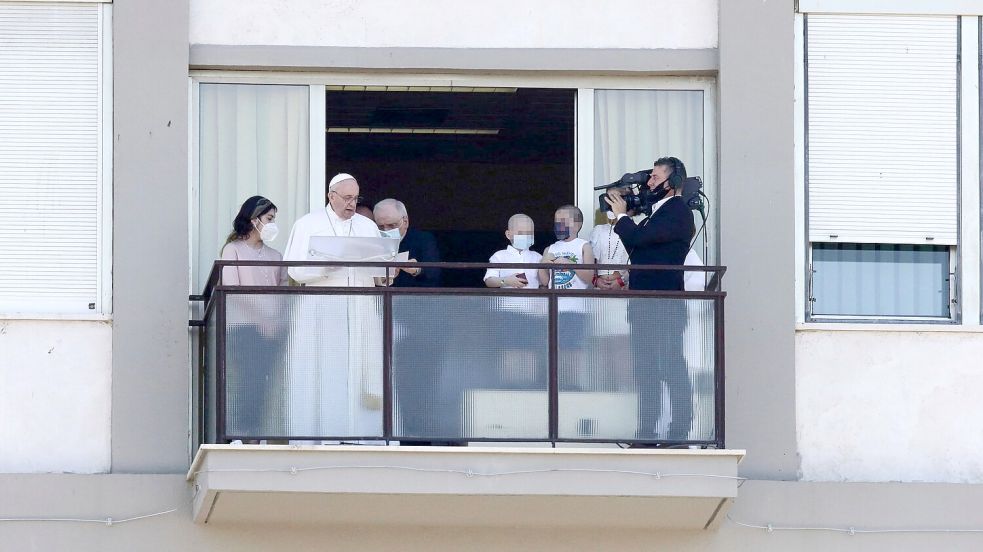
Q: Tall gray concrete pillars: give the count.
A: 2